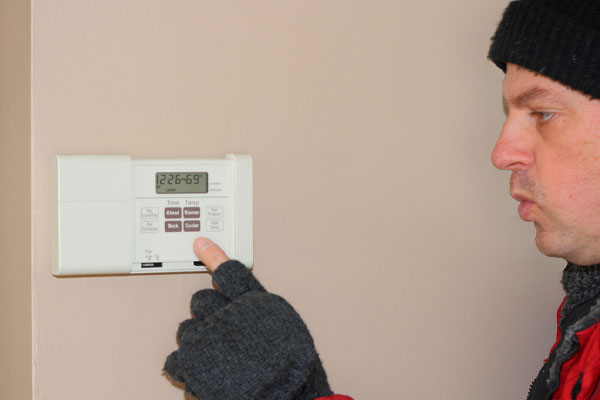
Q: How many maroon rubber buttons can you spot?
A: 4